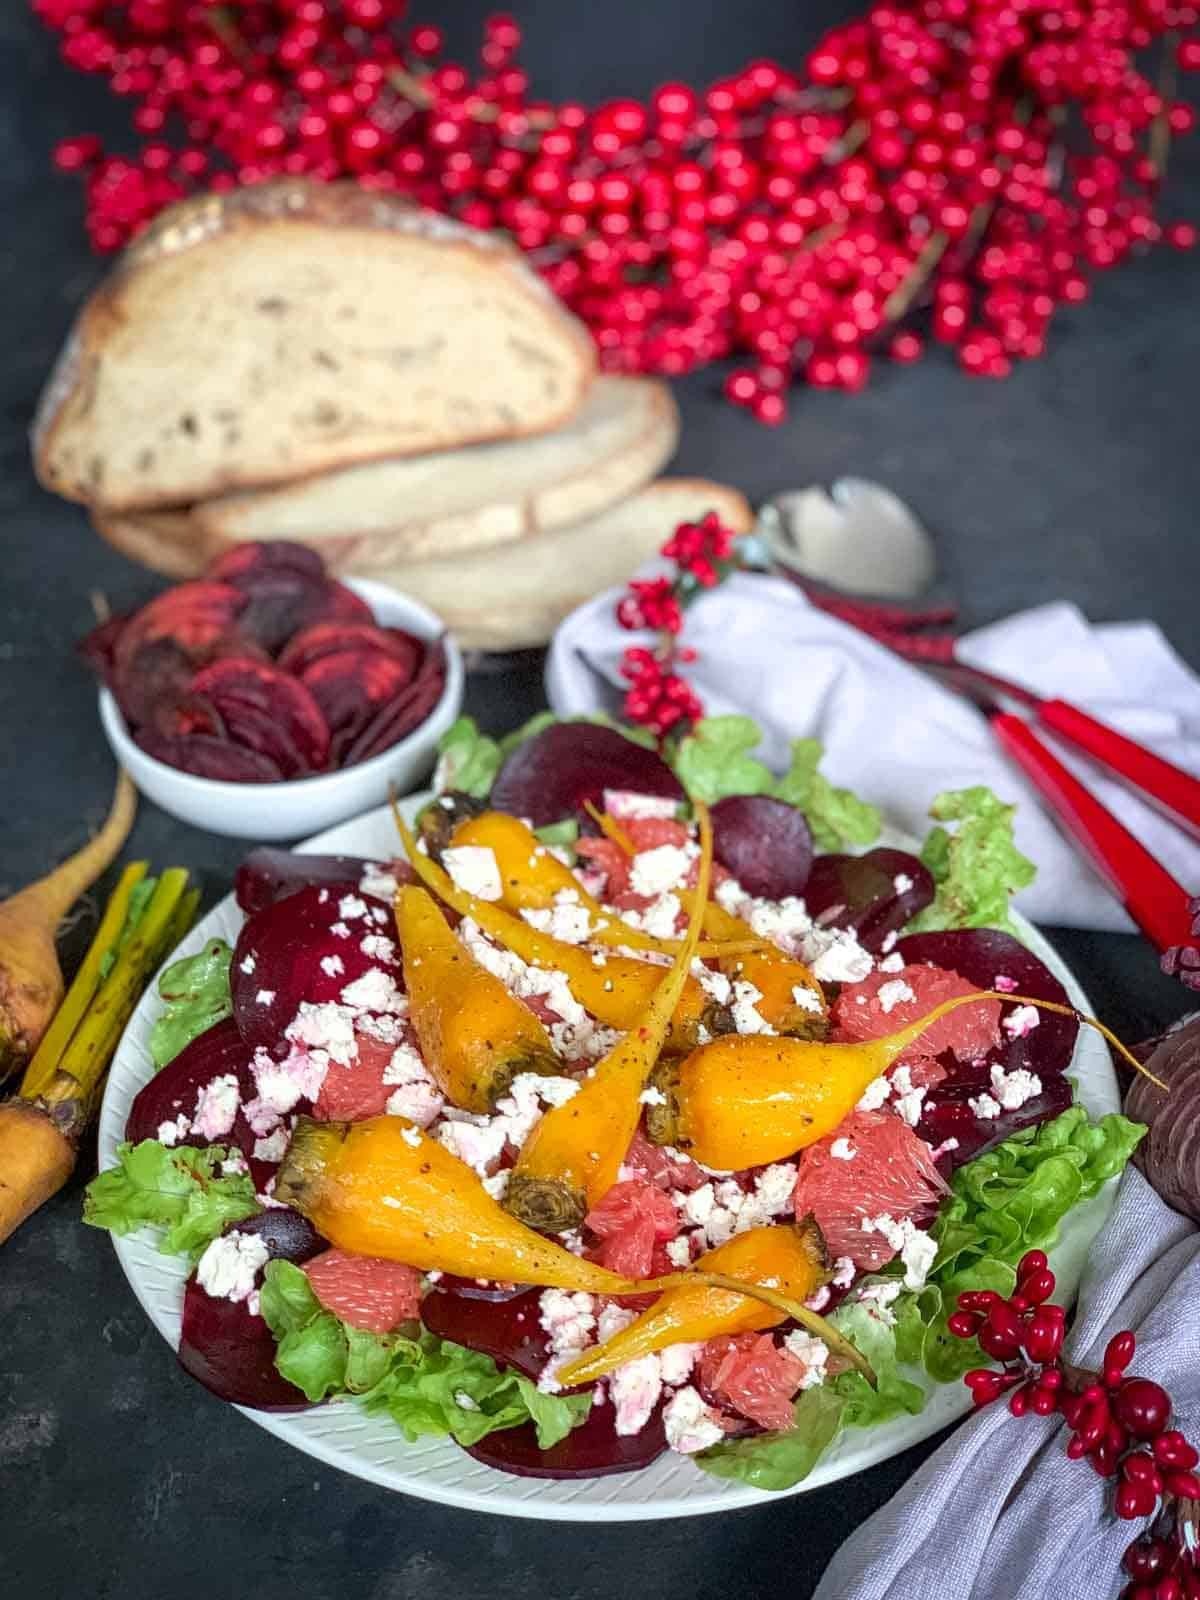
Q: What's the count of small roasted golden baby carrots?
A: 8